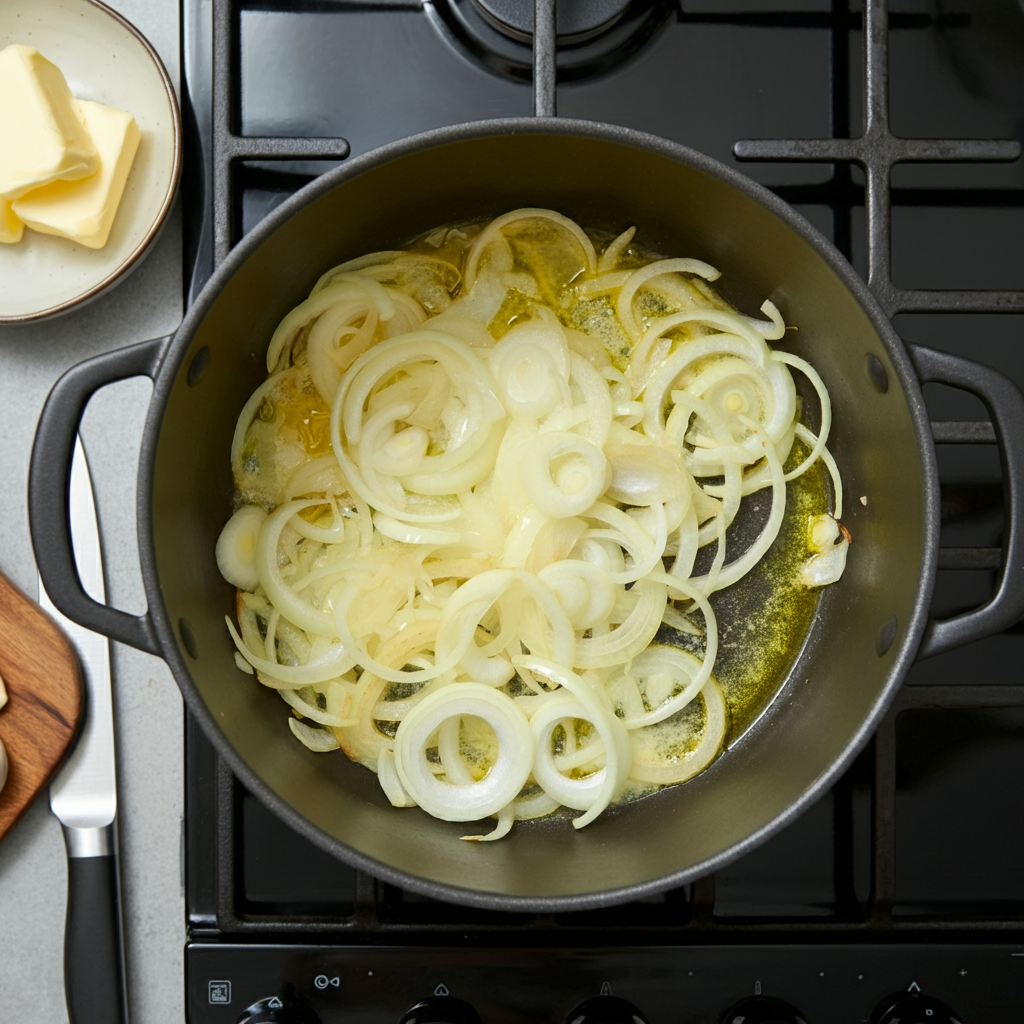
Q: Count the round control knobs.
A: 5